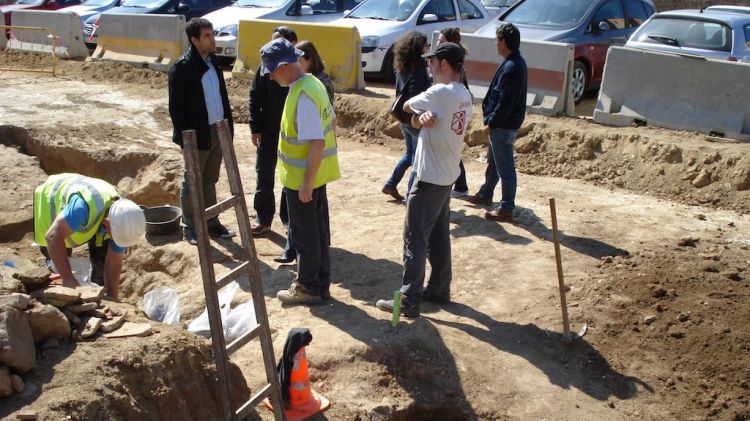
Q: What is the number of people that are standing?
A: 8